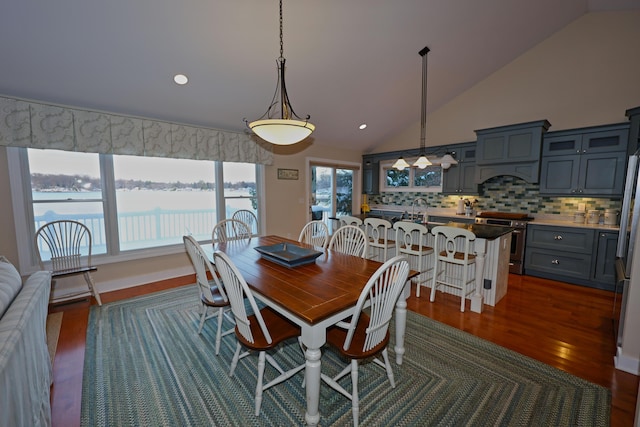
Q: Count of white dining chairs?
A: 8